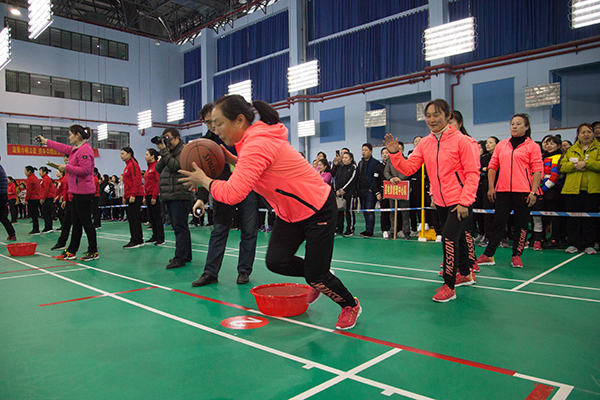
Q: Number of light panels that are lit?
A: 10